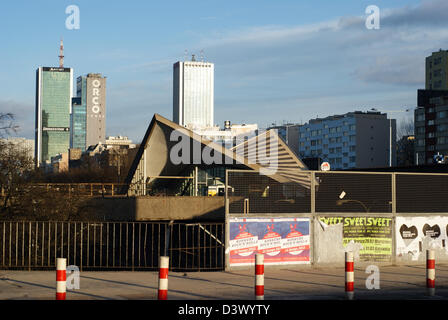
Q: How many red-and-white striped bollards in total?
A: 5